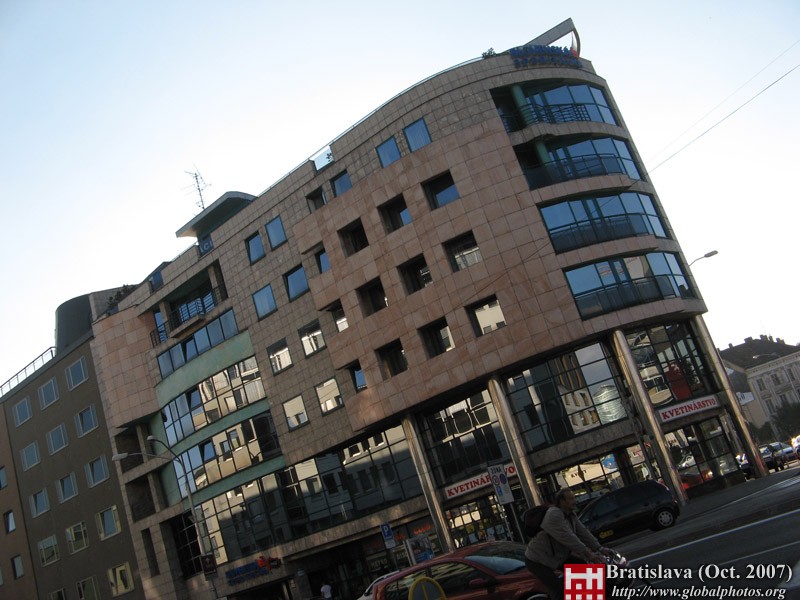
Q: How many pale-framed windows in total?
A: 15